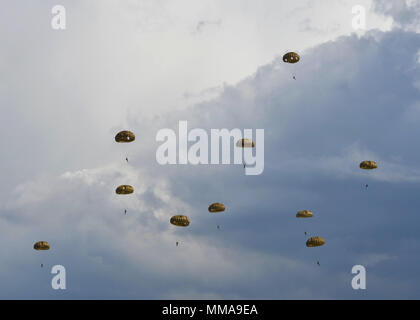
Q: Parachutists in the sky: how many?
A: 10